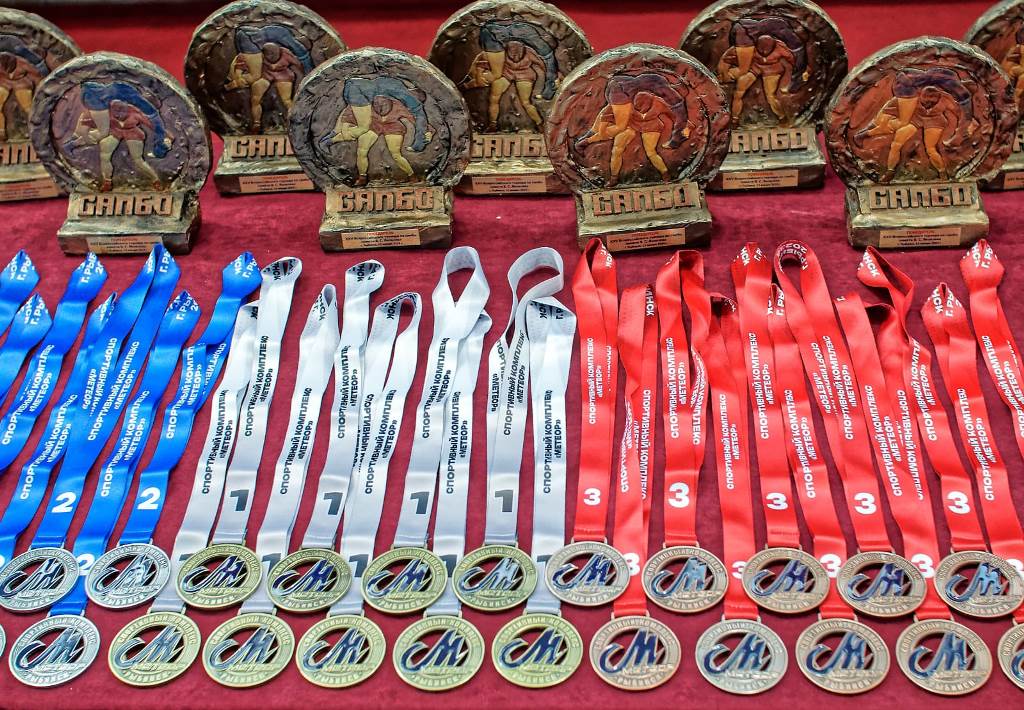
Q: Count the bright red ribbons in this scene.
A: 11